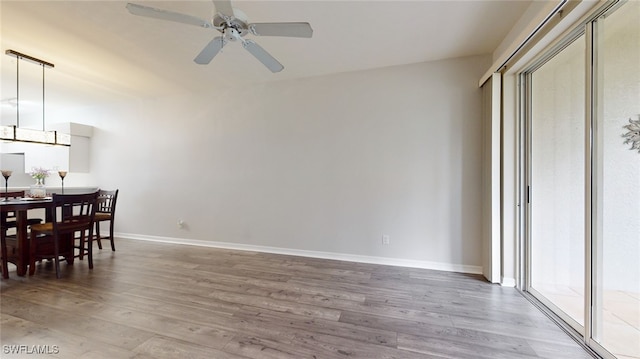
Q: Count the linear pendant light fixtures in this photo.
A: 1